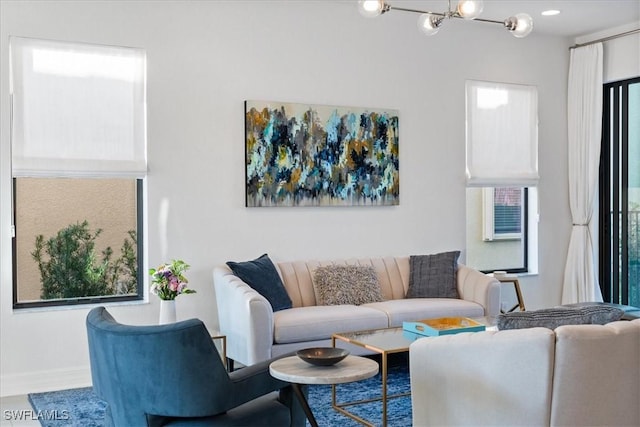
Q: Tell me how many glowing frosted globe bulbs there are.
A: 4